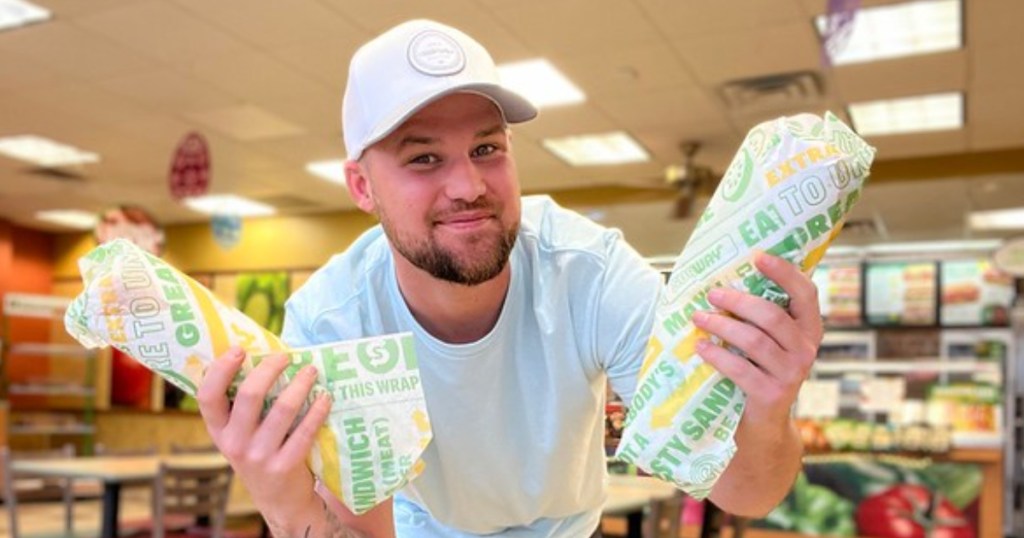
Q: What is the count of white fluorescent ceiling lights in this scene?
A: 10